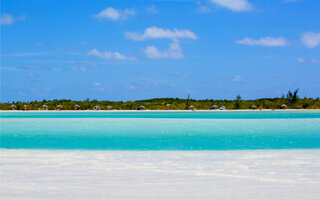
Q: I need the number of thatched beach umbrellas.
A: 13